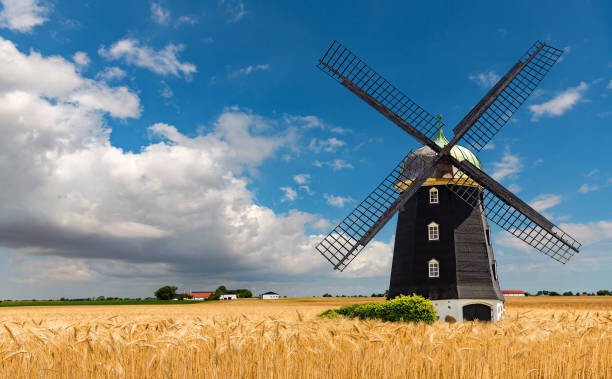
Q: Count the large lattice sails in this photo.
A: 4